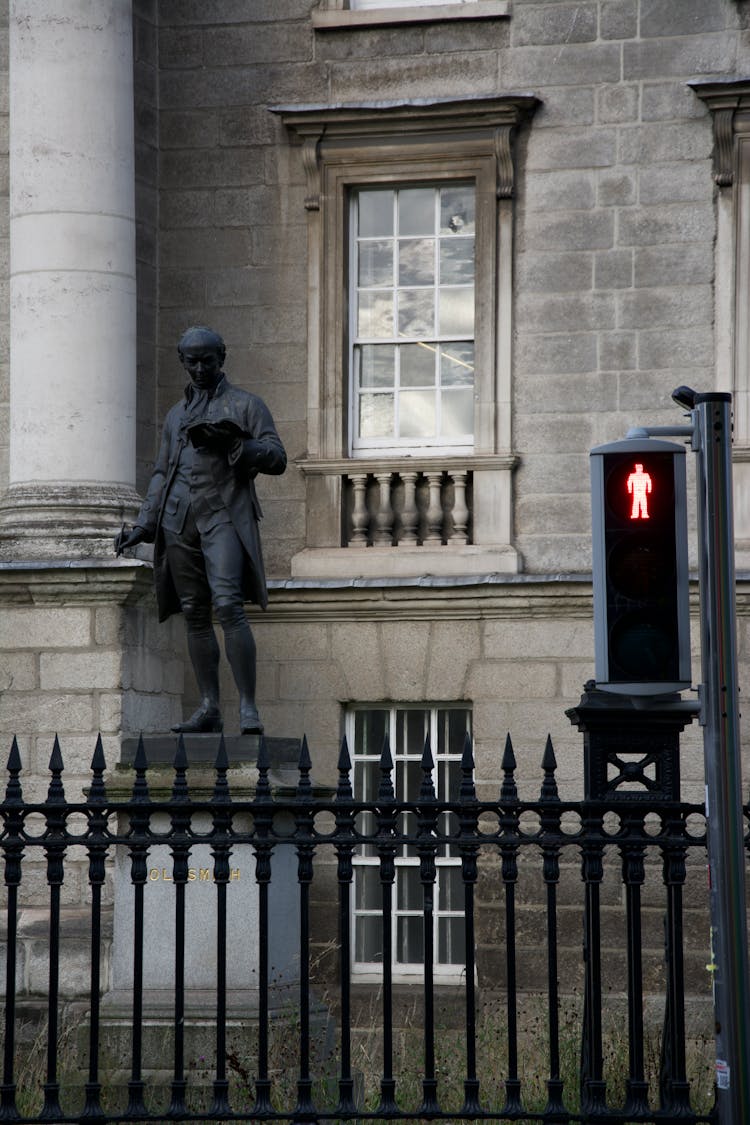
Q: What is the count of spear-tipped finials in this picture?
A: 14